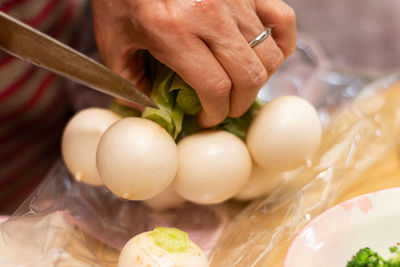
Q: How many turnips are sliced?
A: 1